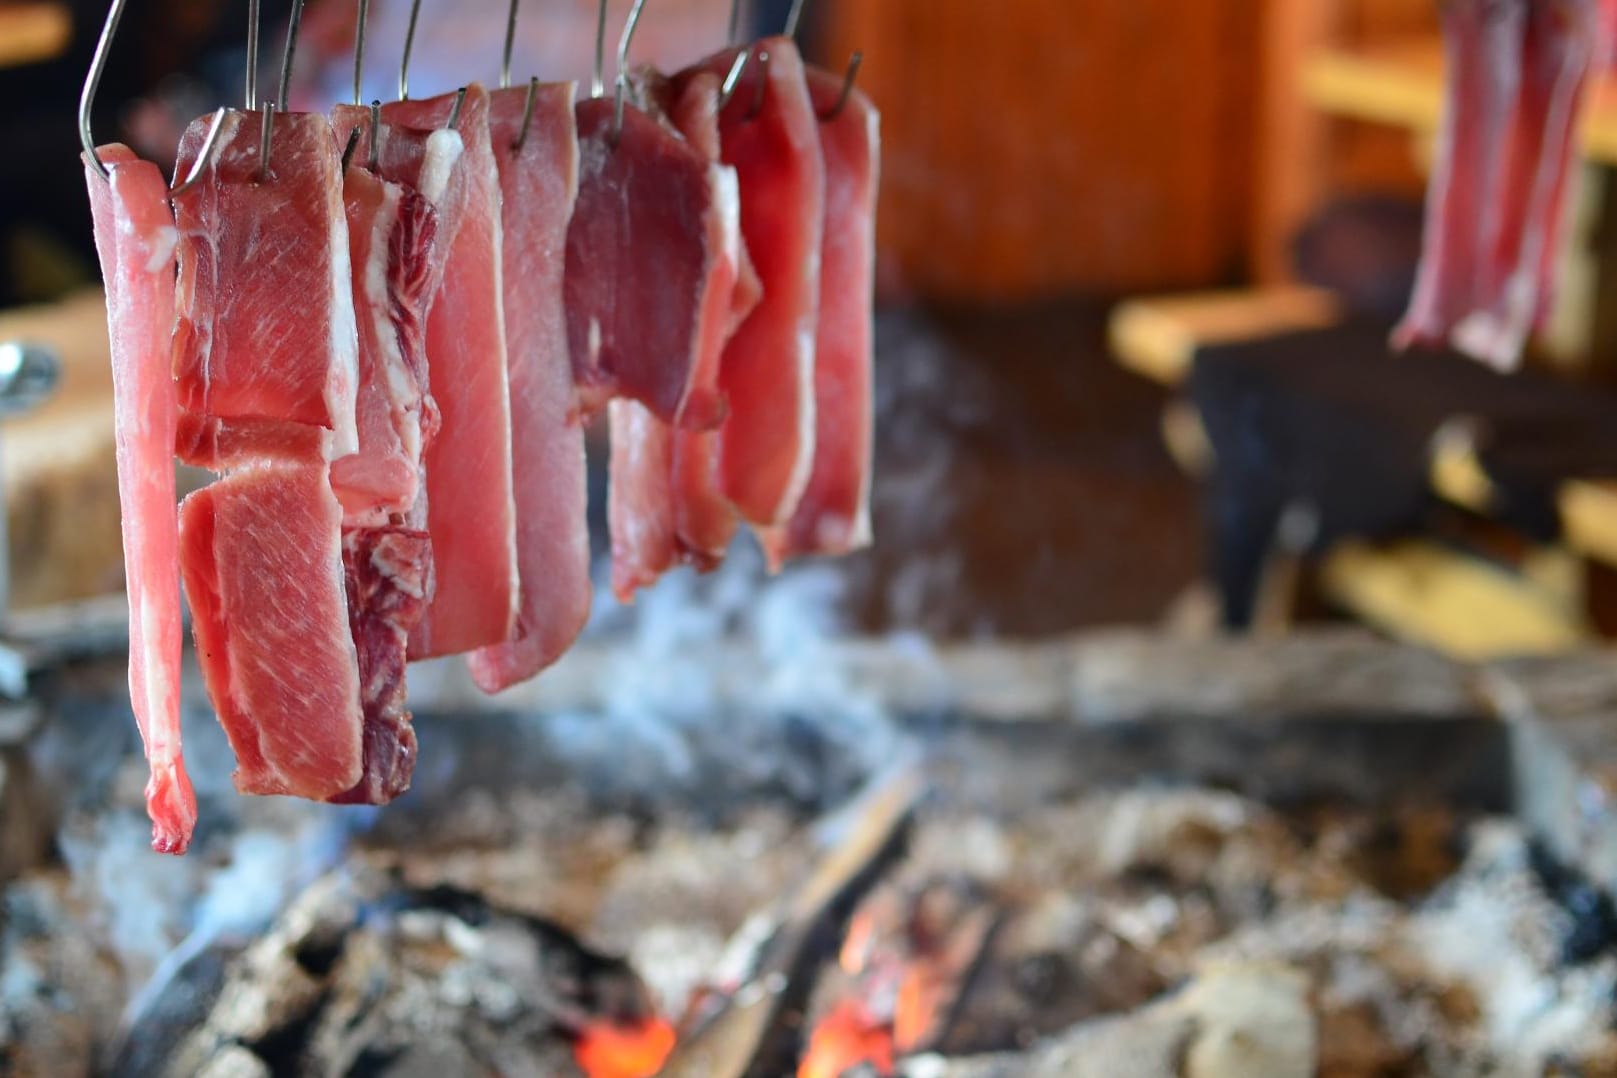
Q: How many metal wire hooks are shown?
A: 10